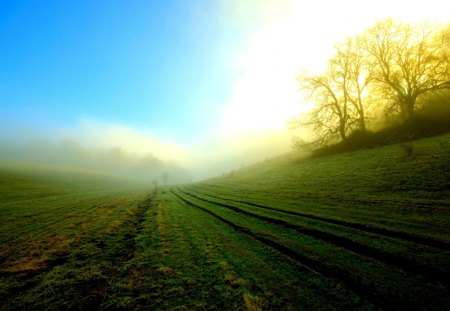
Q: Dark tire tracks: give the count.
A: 3